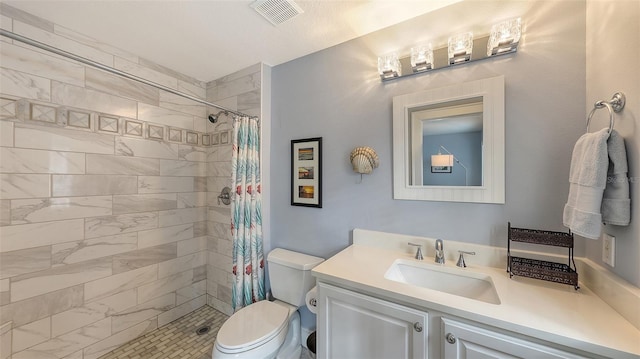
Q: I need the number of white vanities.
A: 1